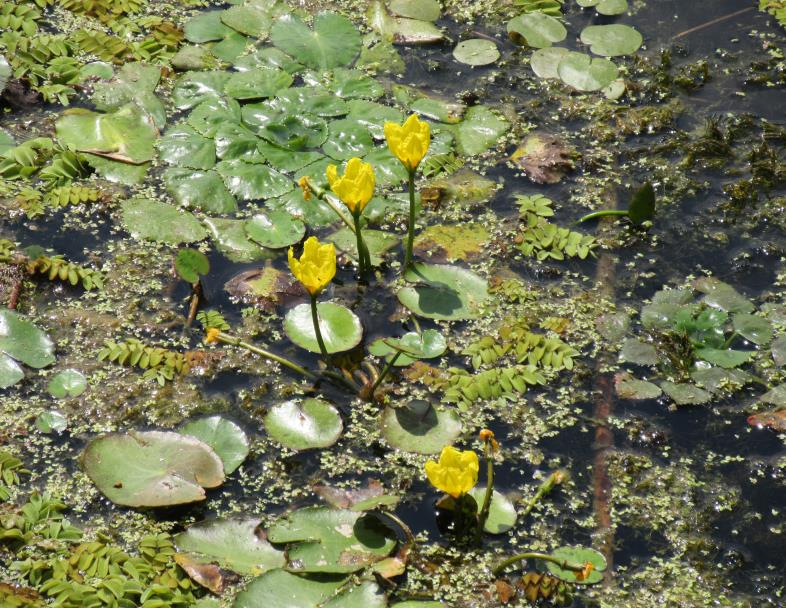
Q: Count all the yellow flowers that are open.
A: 4